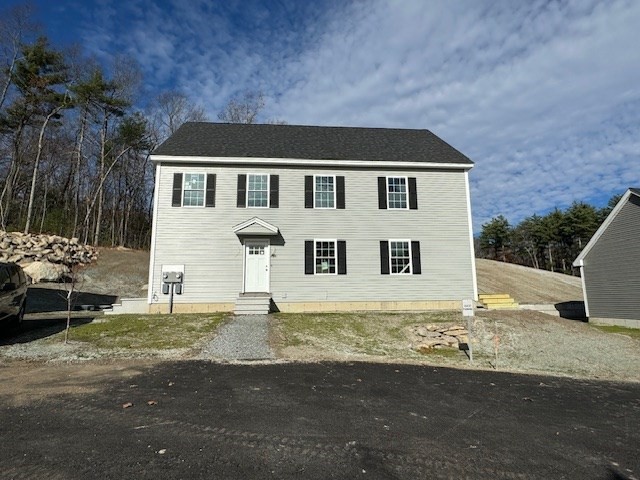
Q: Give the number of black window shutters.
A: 12